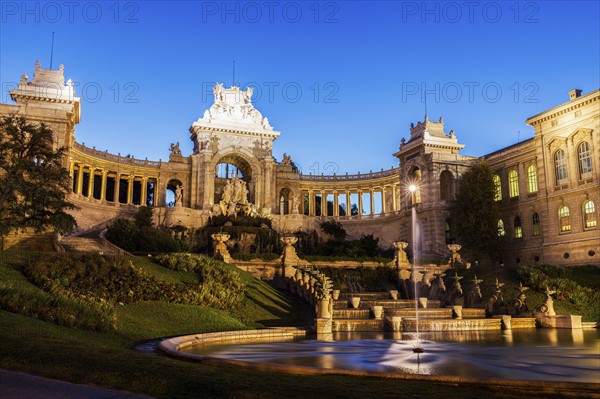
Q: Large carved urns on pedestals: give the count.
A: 4